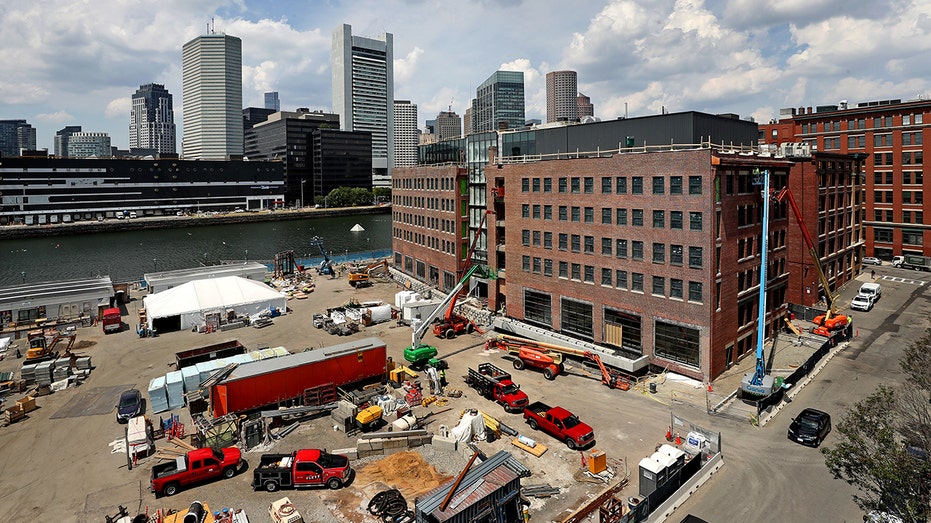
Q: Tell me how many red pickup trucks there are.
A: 4